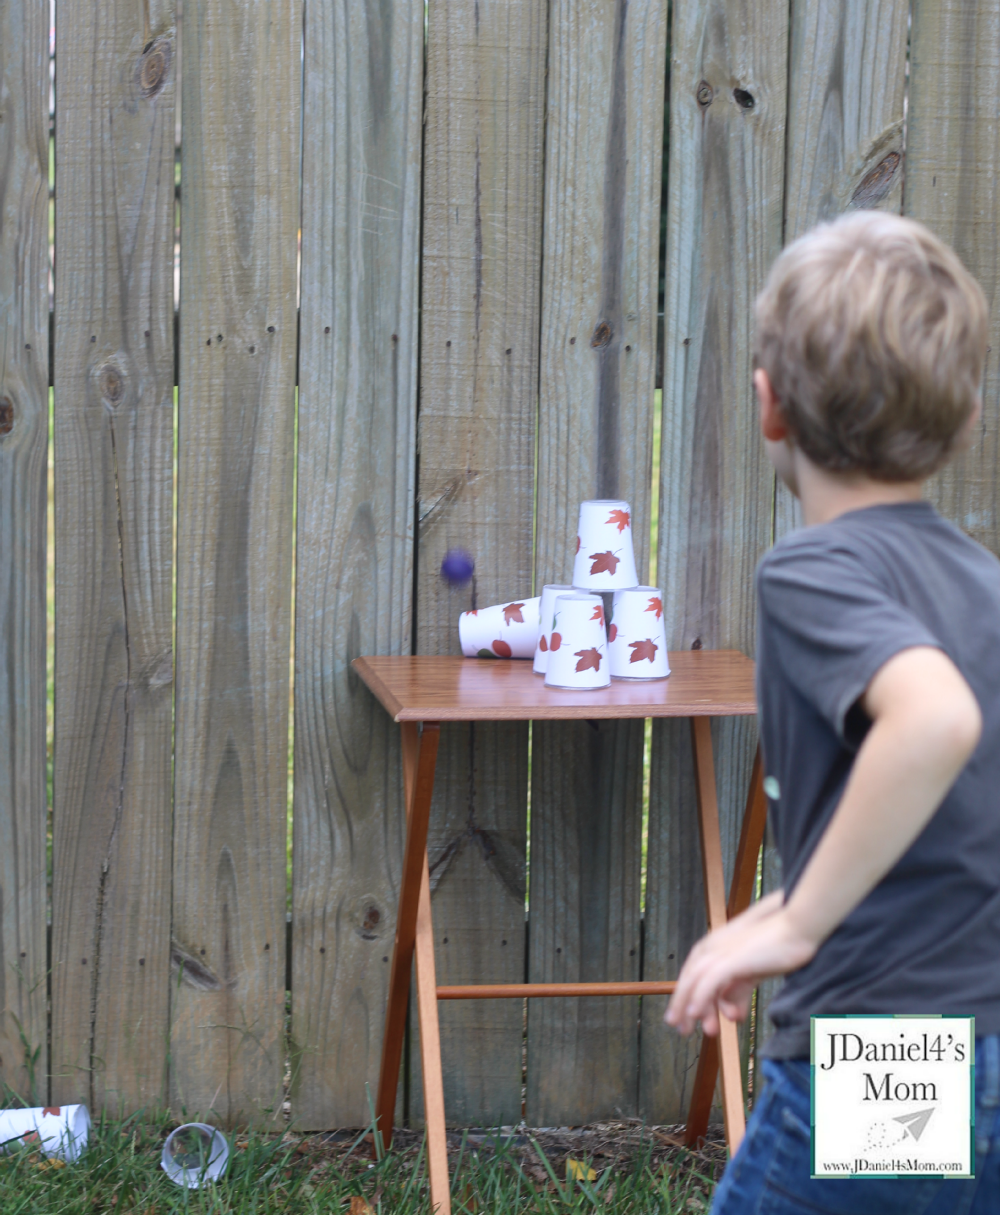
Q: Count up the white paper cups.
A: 7